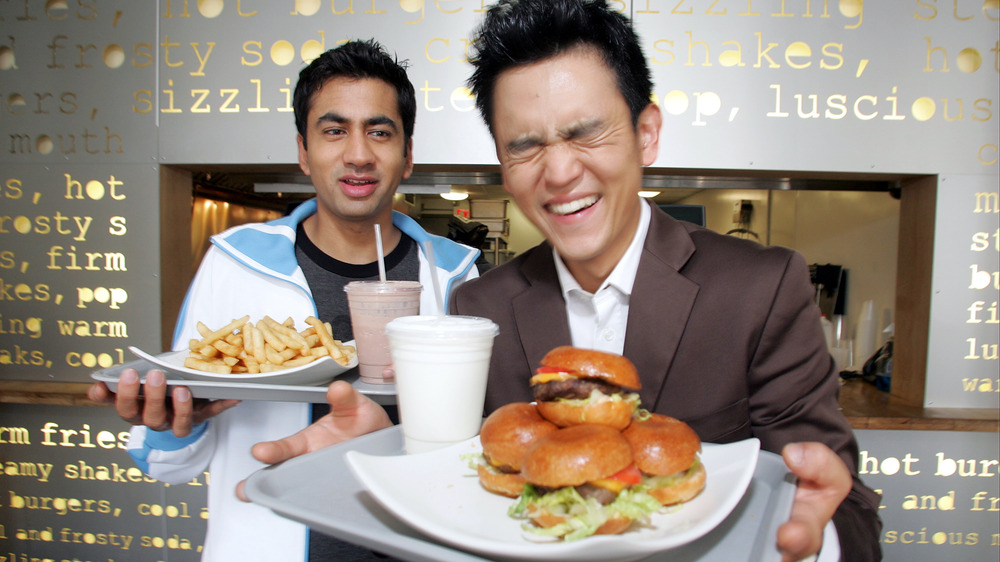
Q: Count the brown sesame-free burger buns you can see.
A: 4